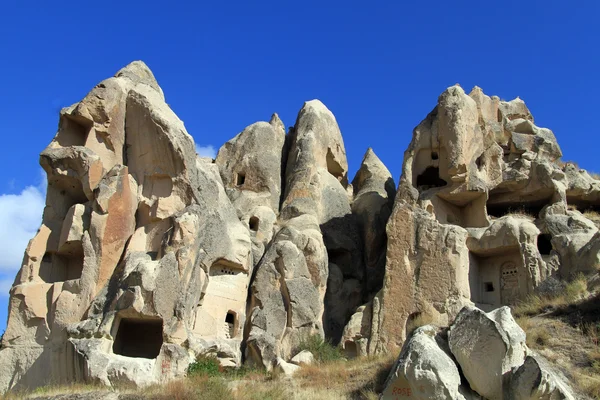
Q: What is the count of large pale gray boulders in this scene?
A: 3